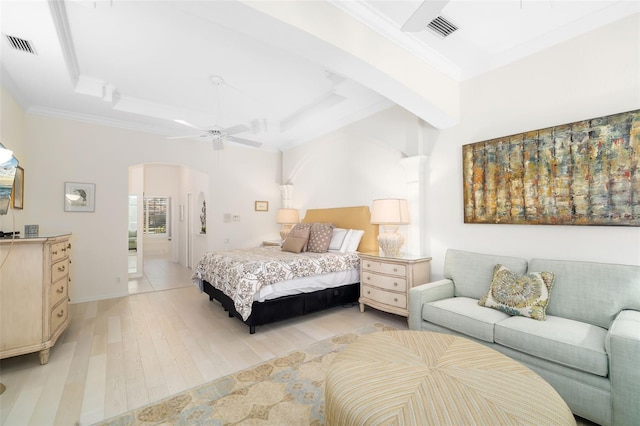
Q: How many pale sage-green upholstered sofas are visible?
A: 1